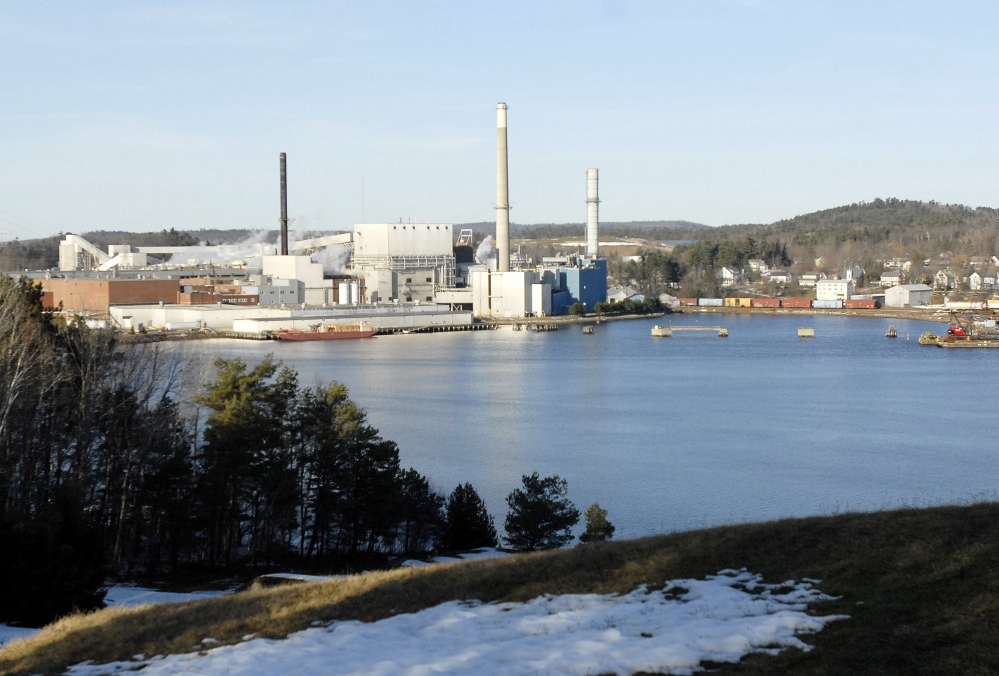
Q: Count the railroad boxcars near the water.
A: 7